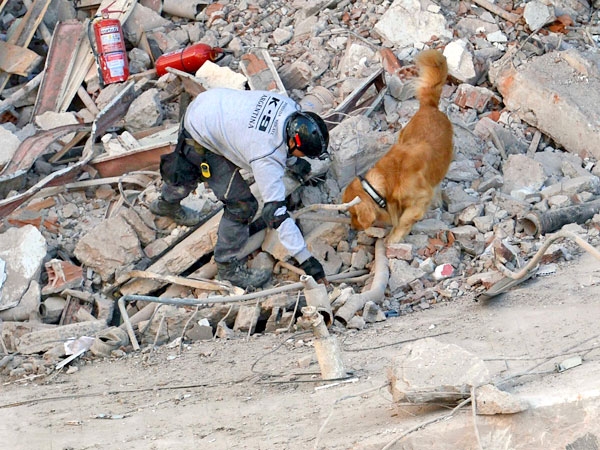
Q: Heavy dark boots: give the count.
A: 2